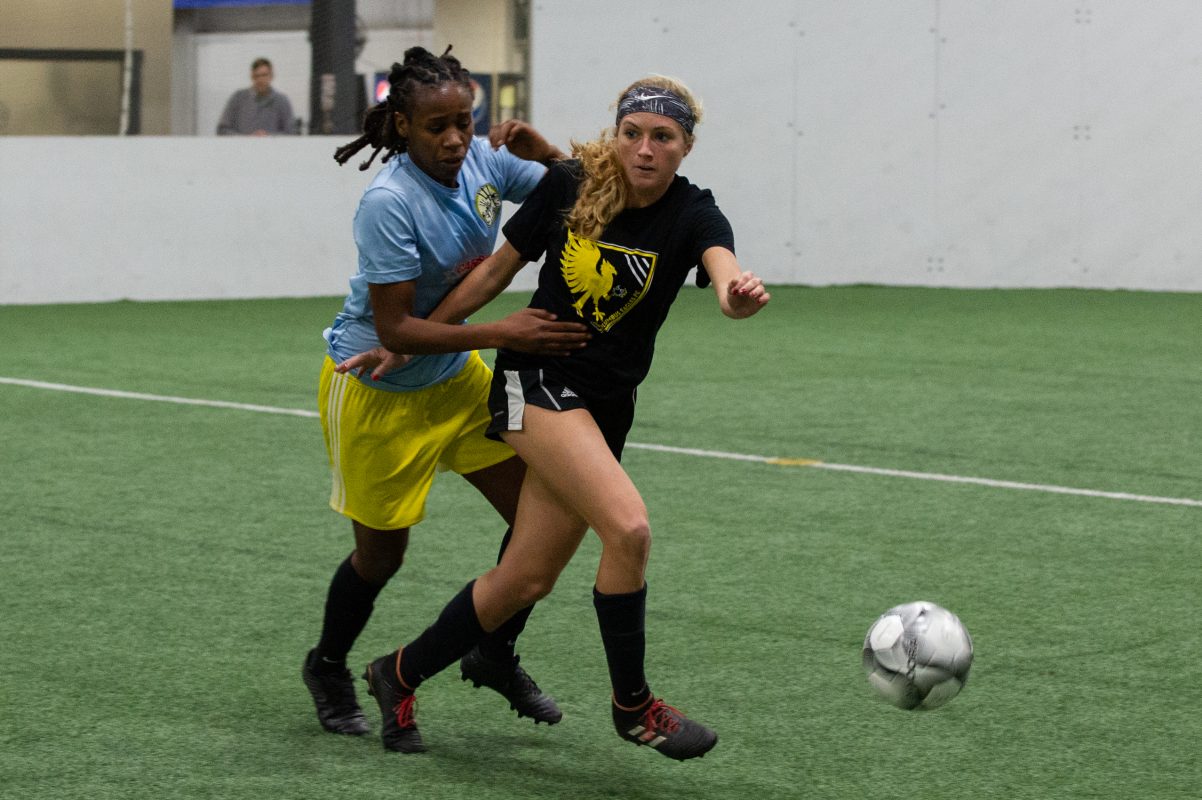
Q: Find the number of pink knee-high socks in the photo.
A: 0